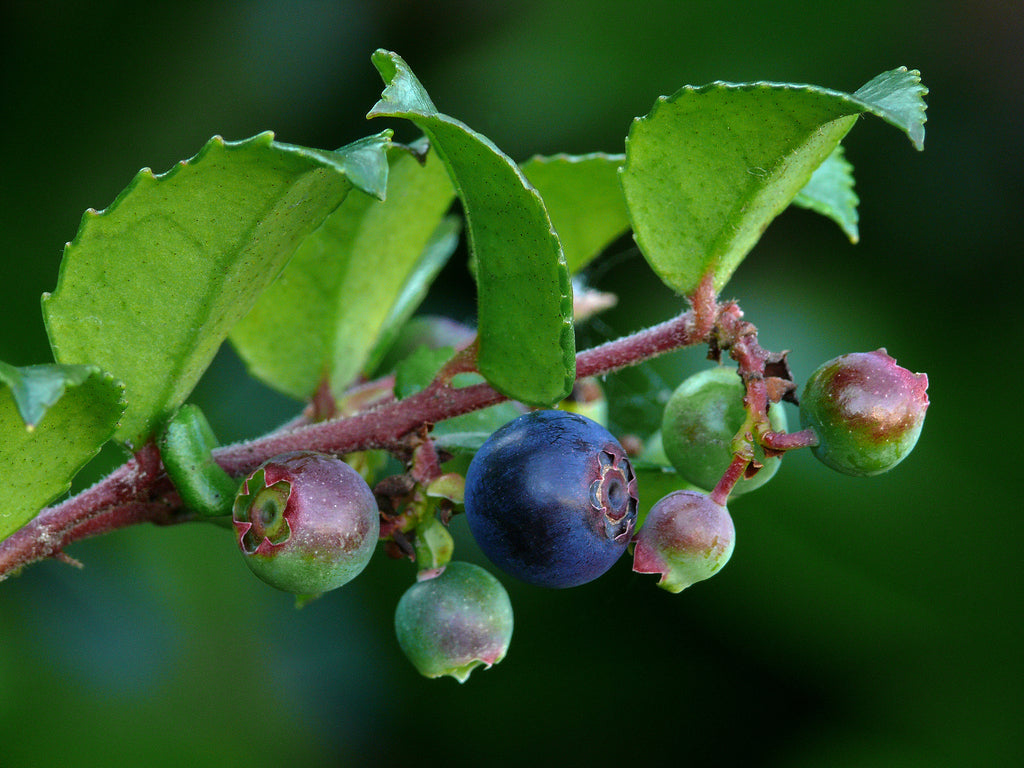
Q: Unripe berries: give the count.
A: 5